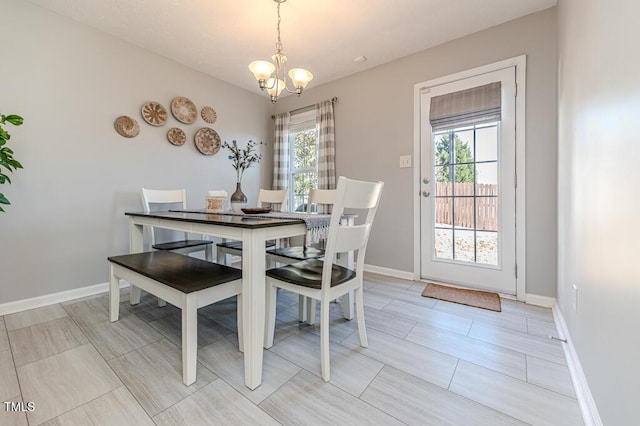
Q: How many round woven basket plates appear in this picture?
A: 6